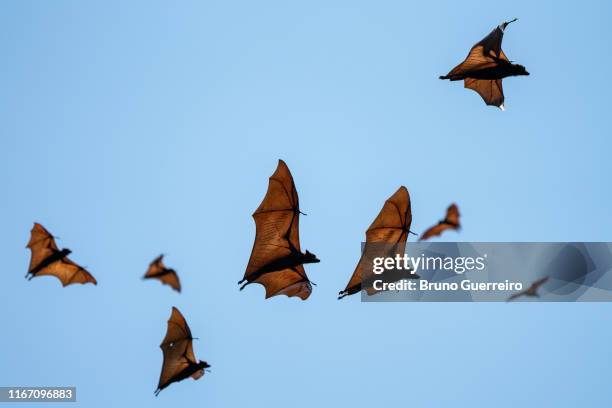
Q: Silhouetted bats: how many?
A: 8